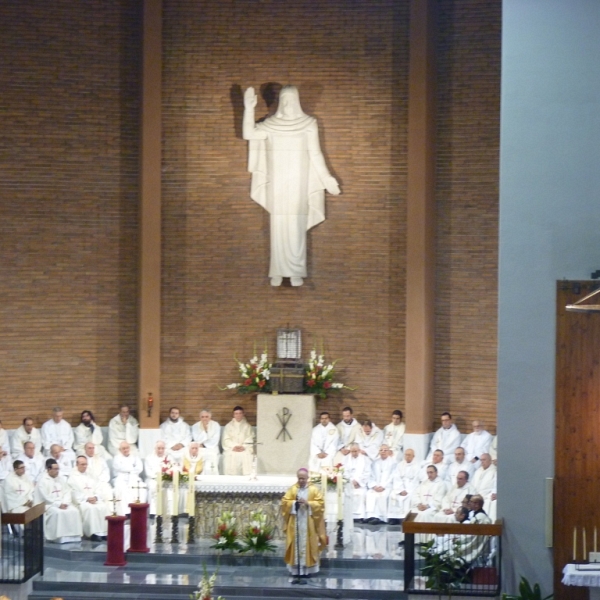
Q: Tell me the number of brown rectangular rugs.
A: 0